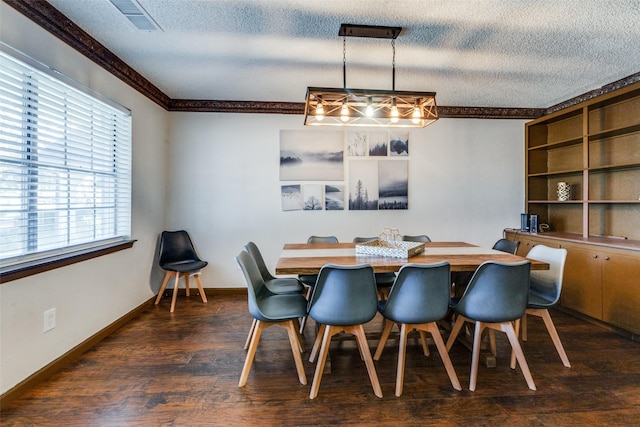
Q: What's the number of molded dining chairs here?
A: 11